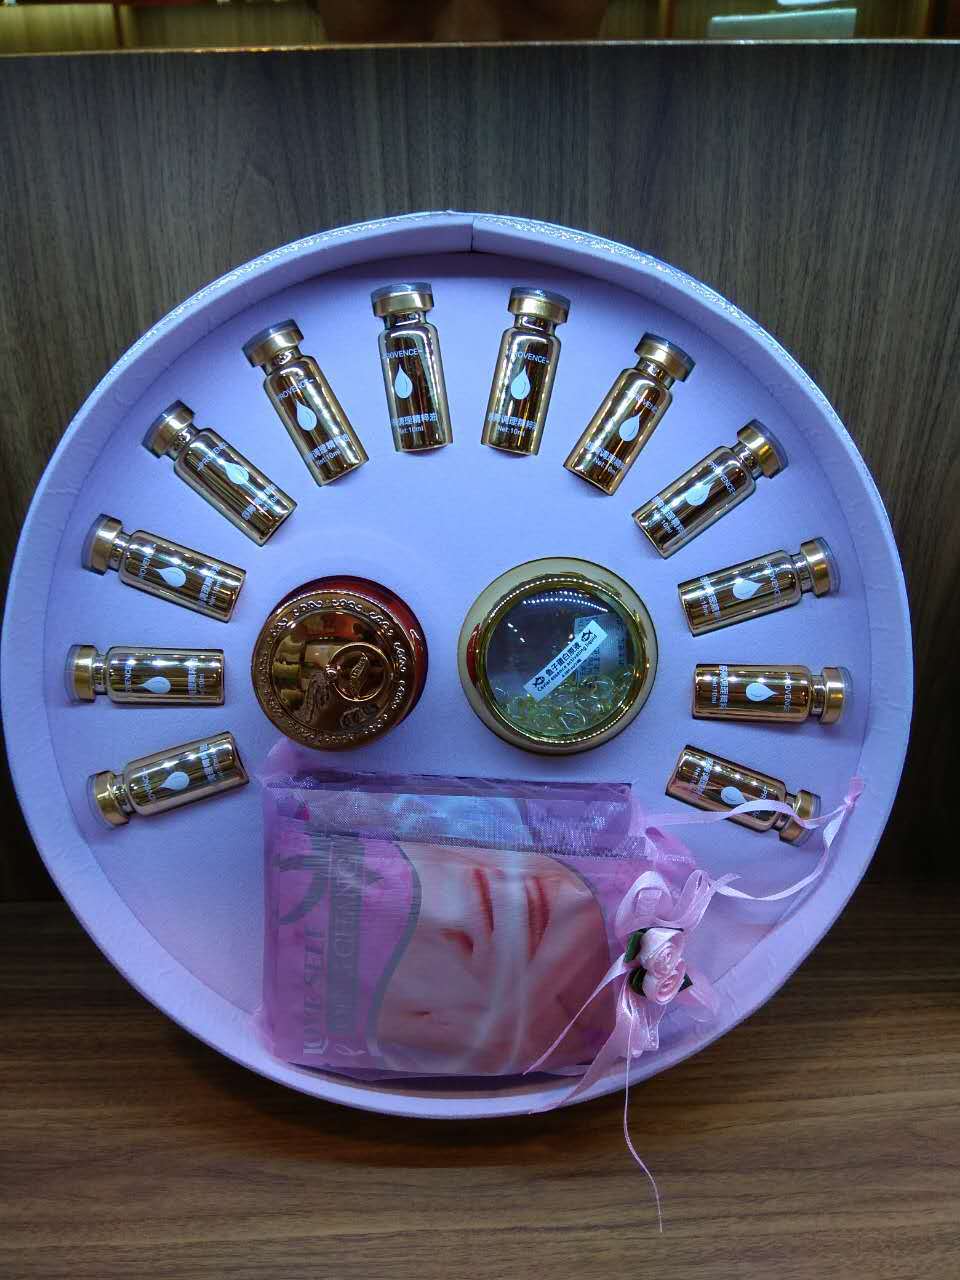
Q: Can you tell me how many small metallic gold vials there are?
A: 12